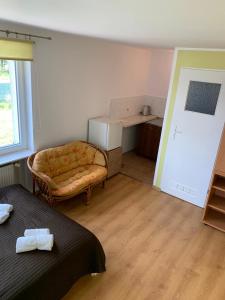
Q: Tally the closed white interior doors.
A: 1